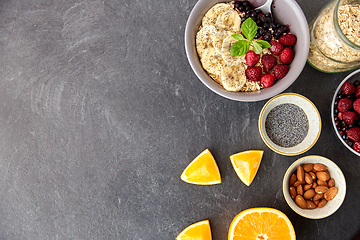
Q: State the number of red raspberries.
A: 15